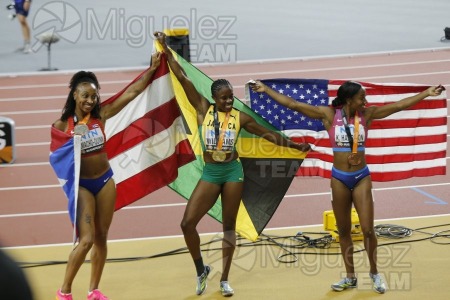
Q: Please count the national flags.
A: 3